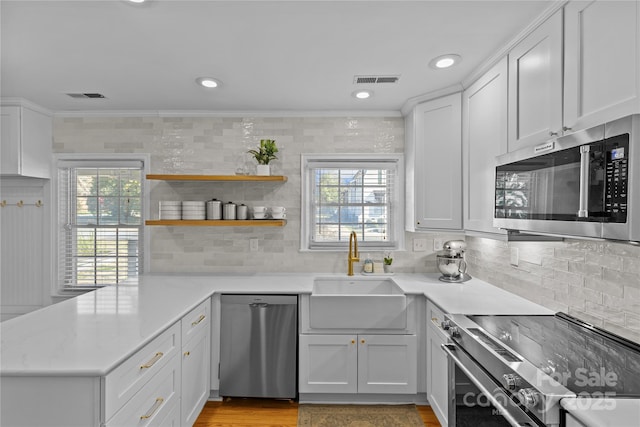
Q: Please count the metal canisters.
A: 3